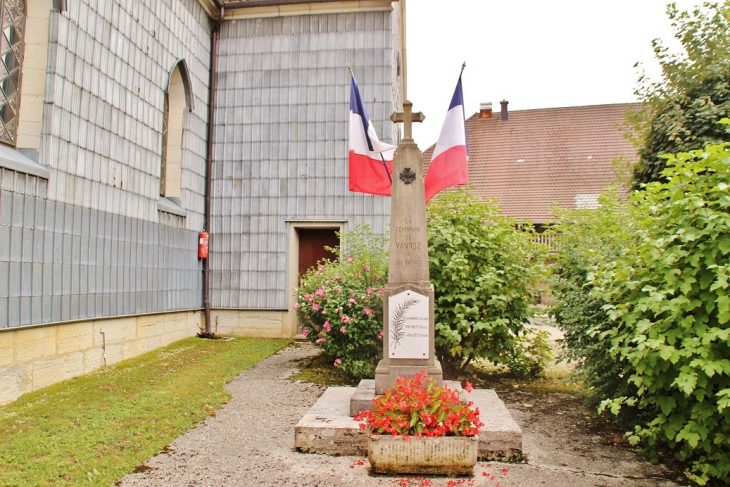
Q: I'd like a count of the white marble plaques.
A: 1